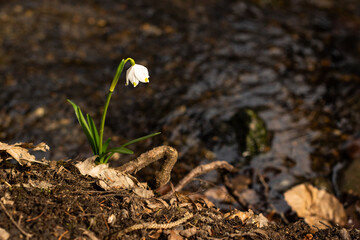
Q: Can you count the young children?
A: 0